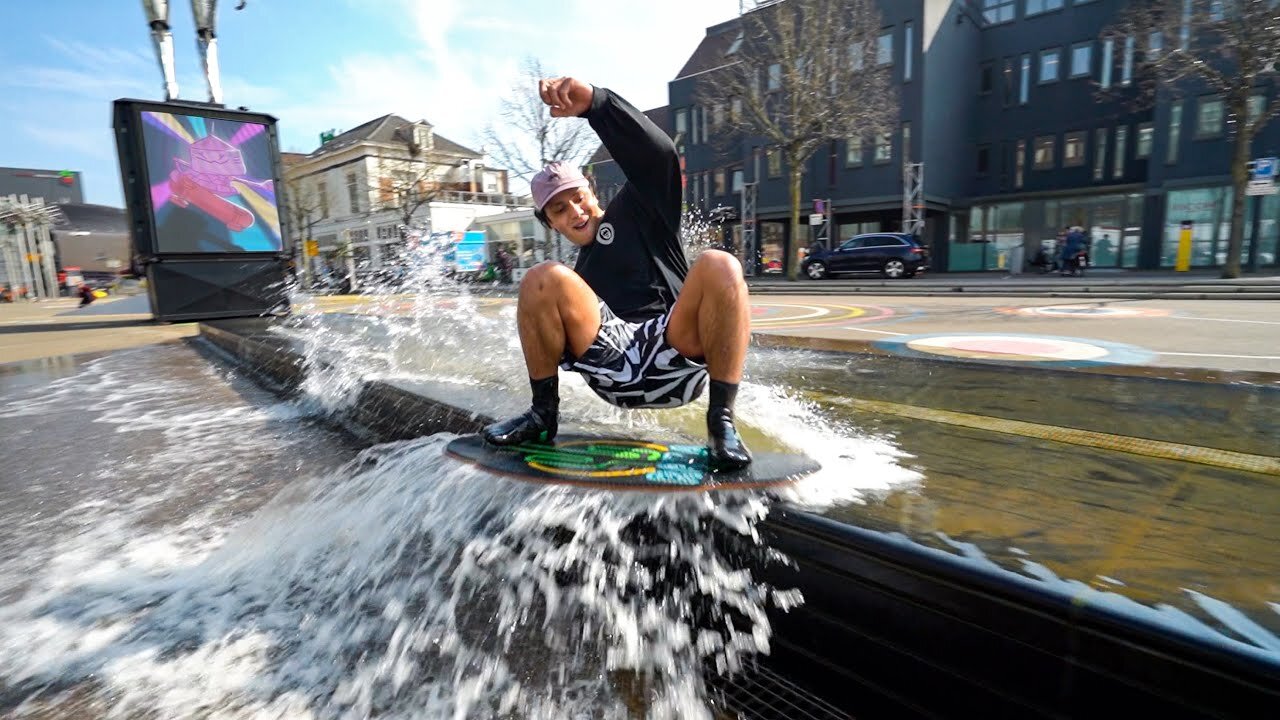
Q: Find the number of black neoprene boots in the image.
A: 2